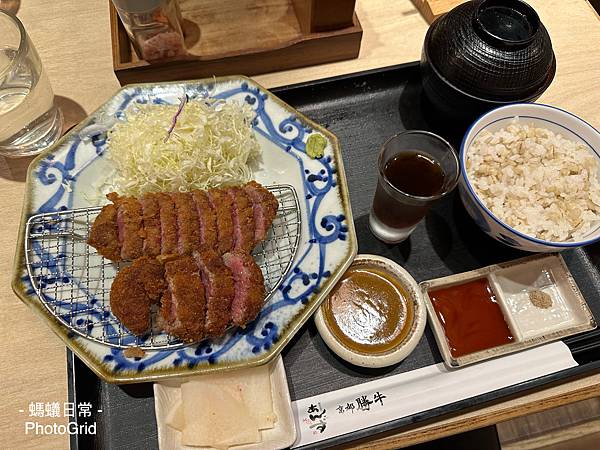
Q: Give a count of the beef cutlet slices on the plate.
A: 13